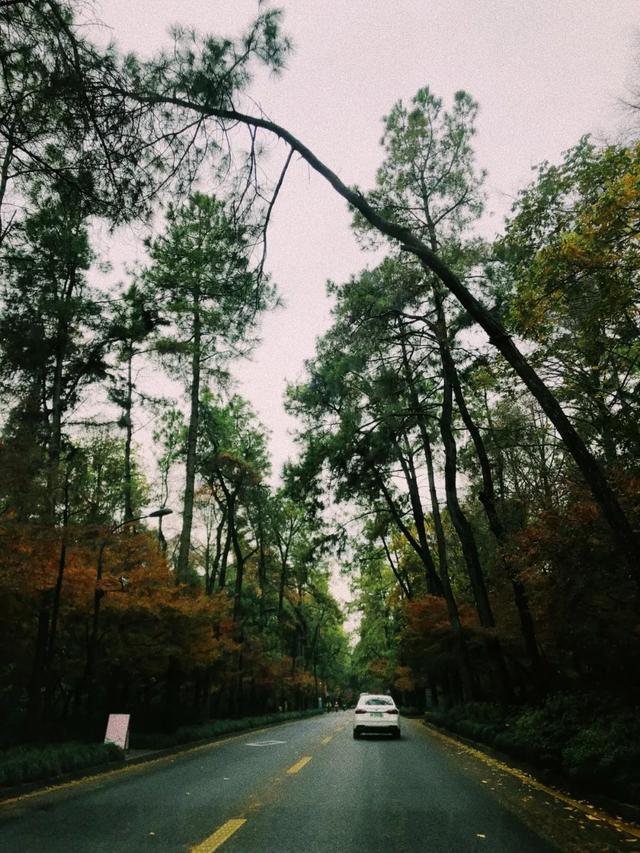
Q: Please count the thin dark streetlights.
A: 1